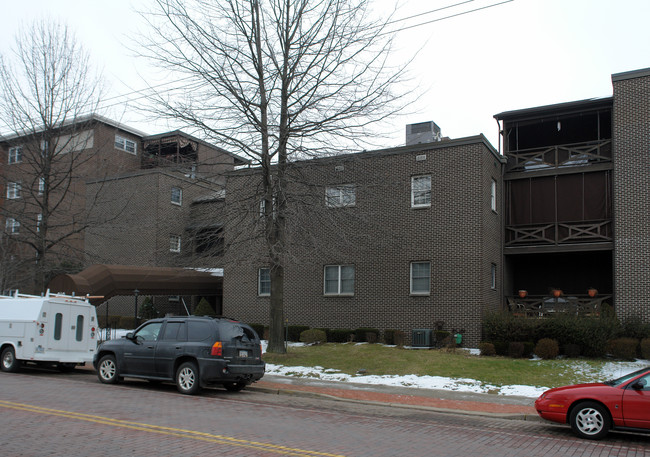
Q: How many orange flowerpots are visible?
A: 3